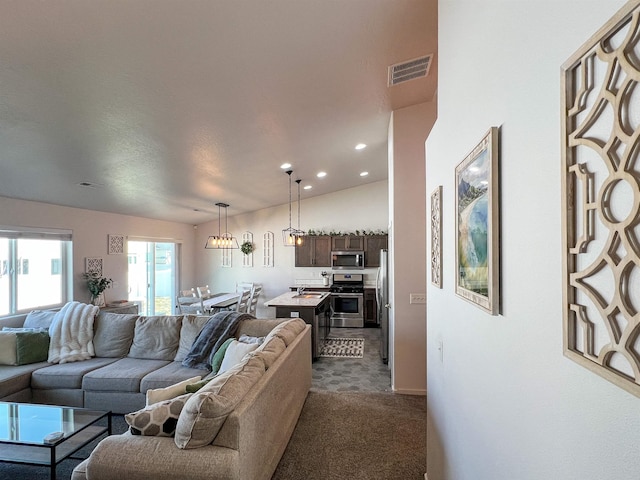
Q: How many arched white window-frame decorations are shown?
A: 3